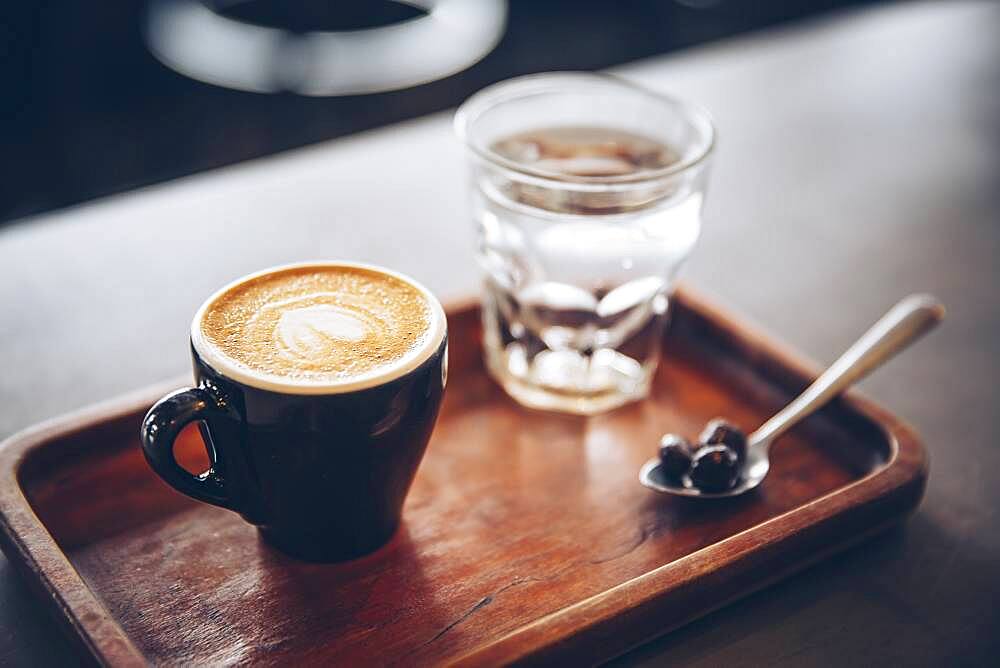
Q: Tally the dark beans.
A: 3